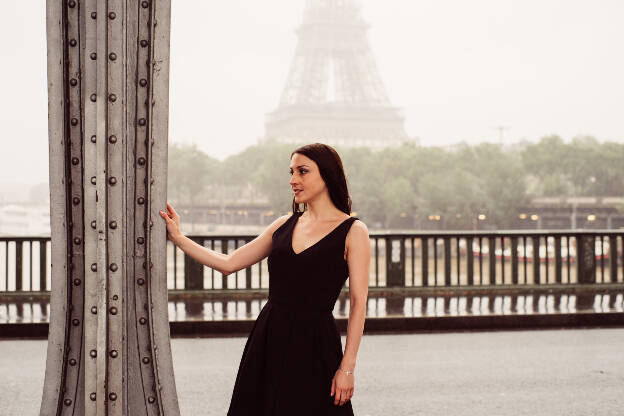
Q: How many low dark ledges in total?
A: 1